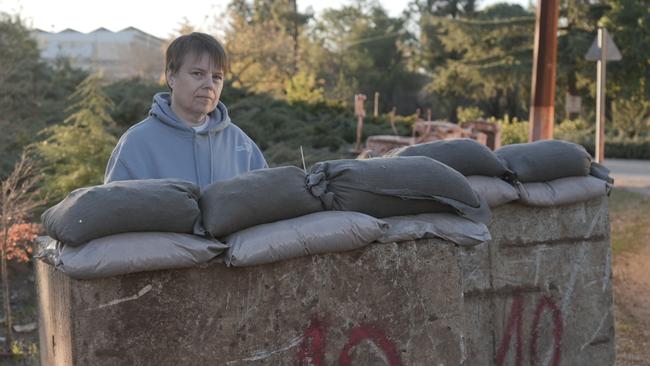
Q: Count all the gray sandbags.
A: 10